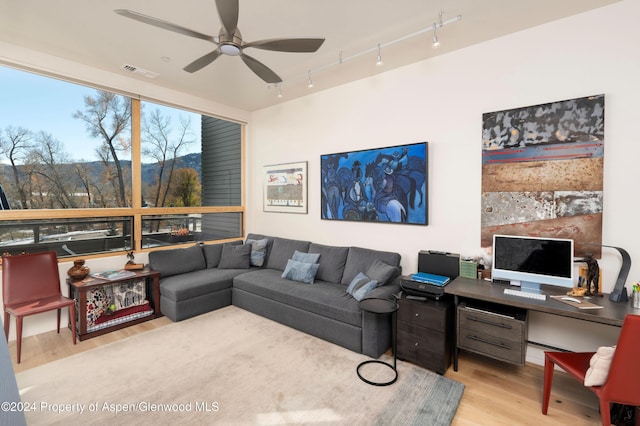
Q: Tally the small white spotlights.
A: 4